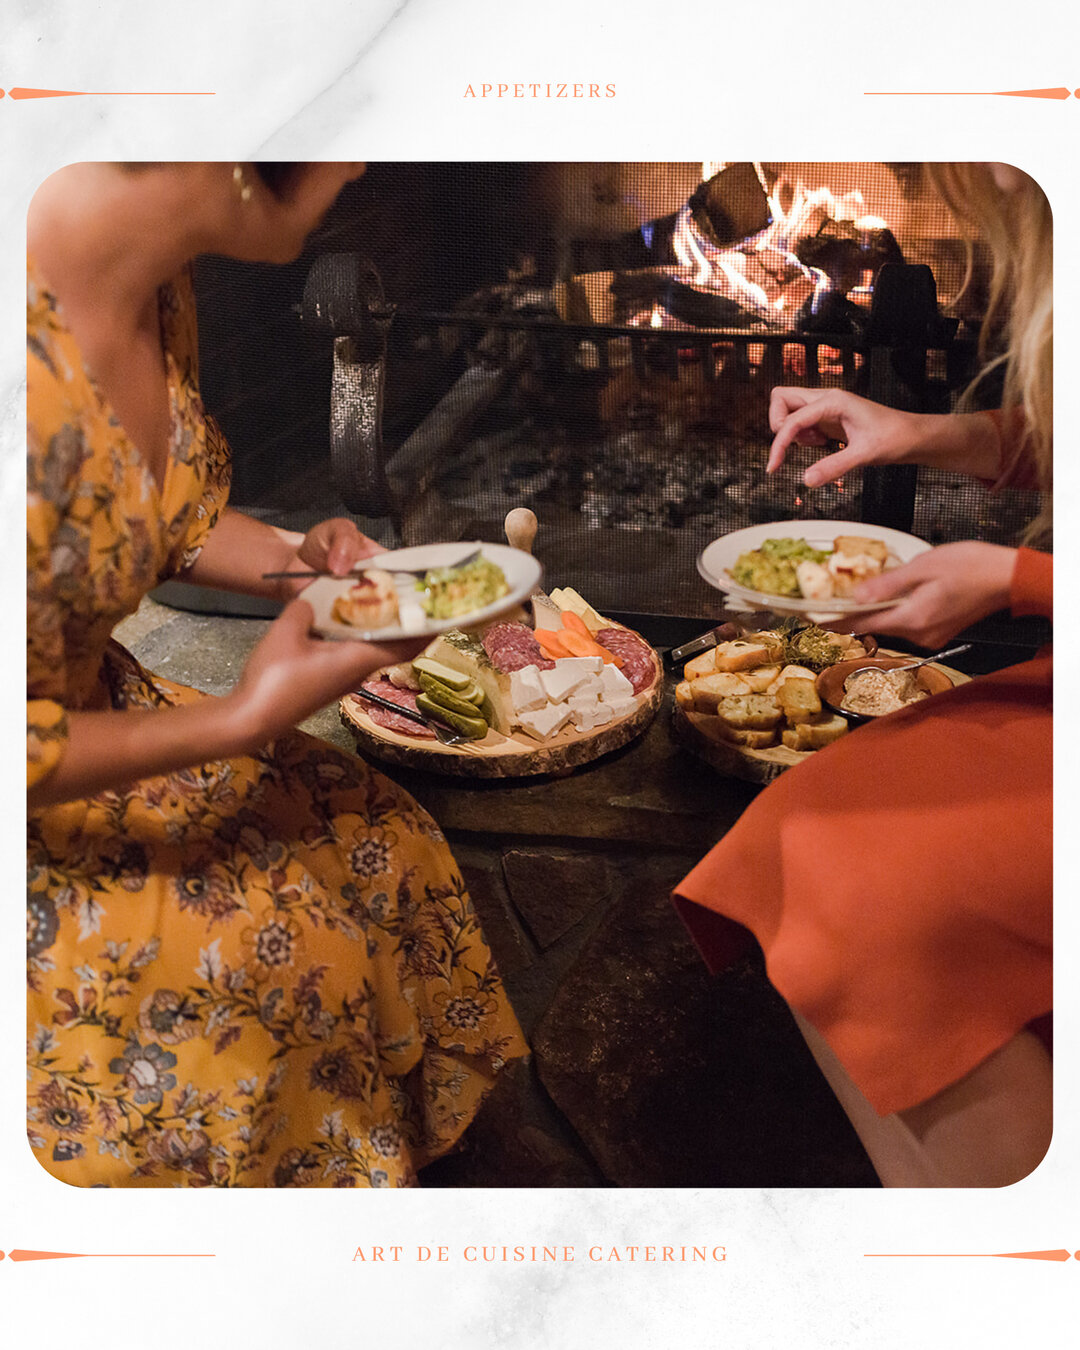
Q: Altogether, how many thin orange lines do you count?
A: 4